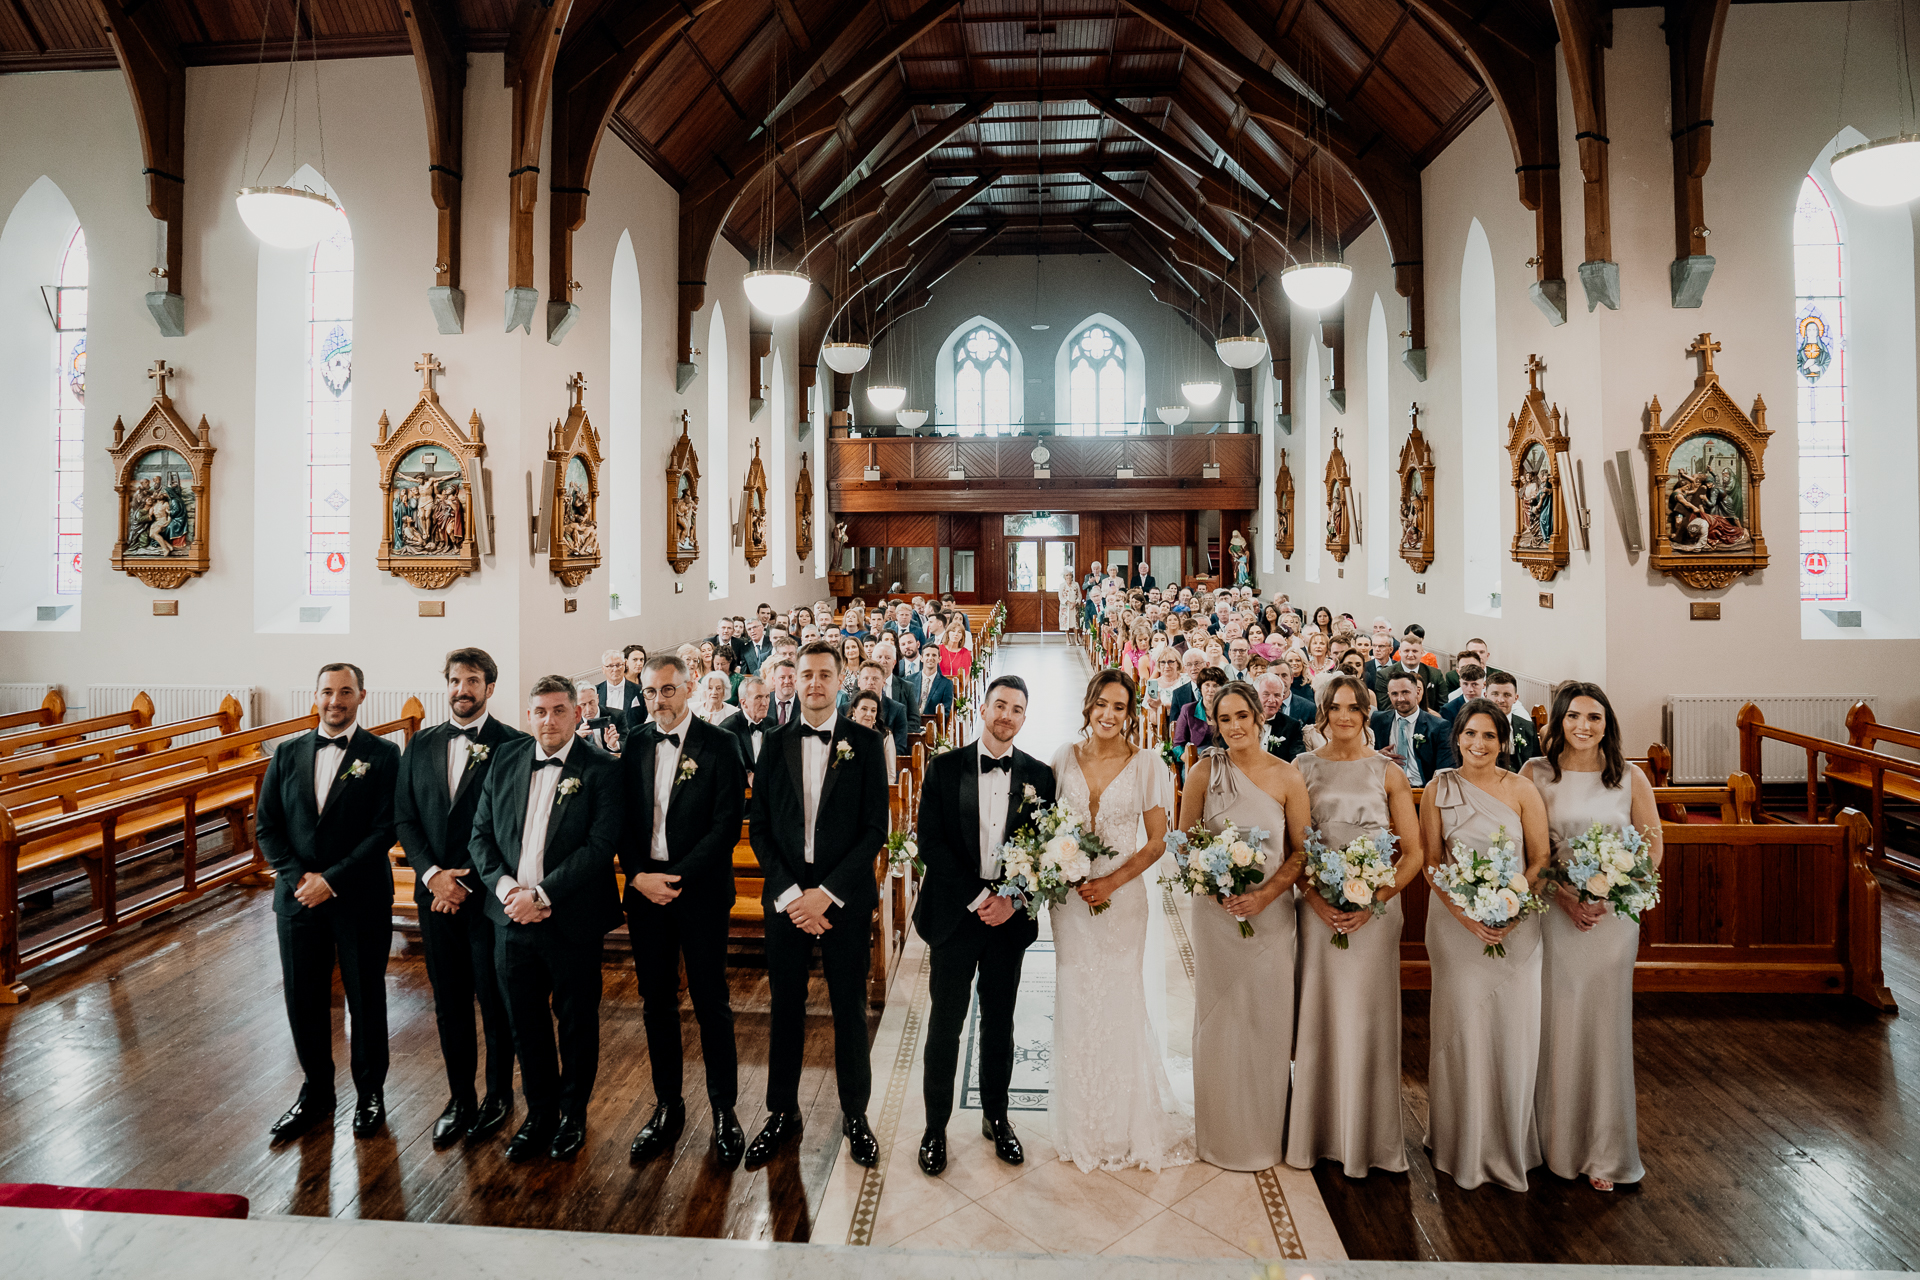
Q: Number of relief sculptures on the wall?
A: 11